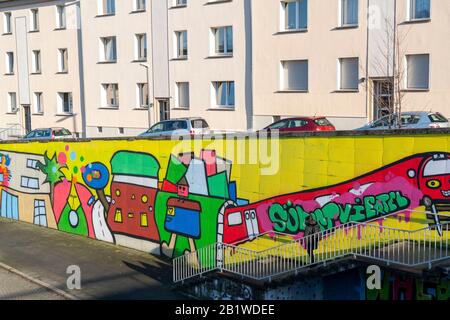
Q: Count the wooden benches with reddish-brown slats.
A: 0